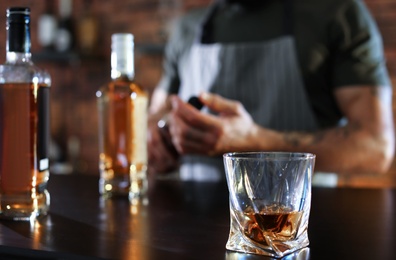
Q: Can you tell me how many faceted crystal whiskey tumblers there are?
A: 1